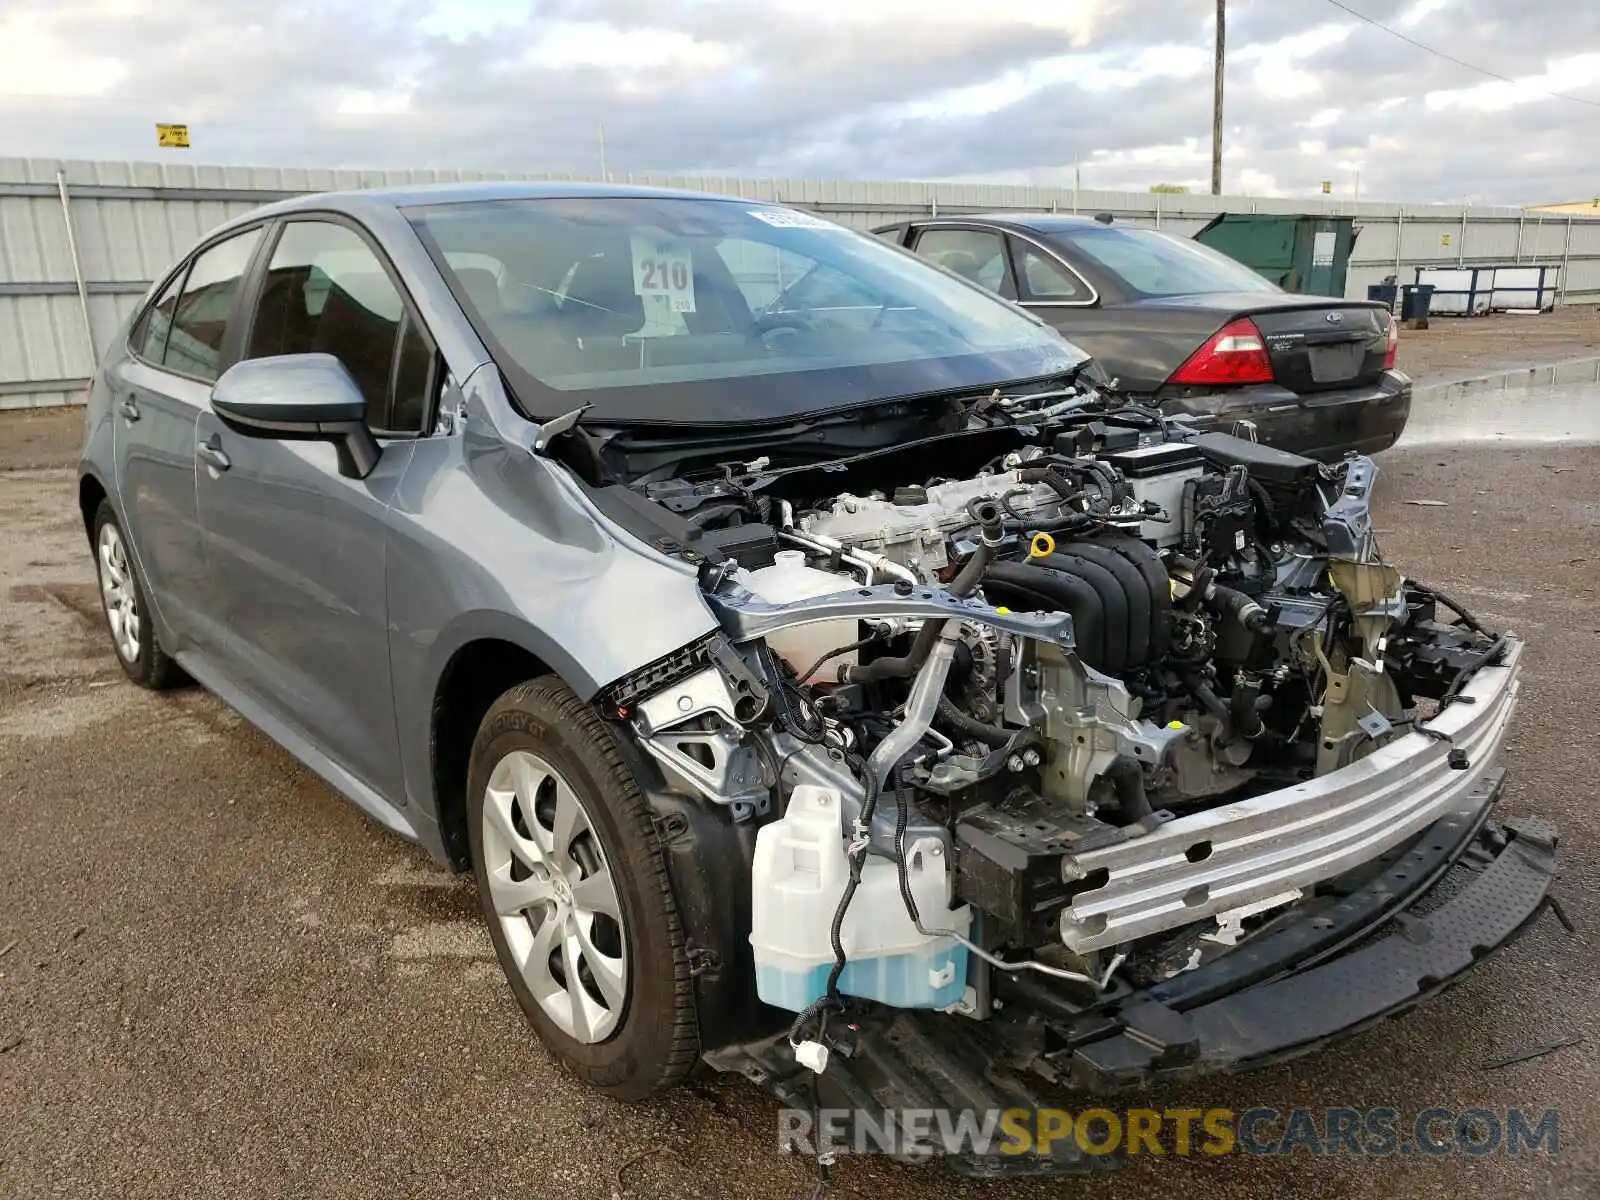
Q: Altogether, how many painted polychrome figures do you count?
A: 0